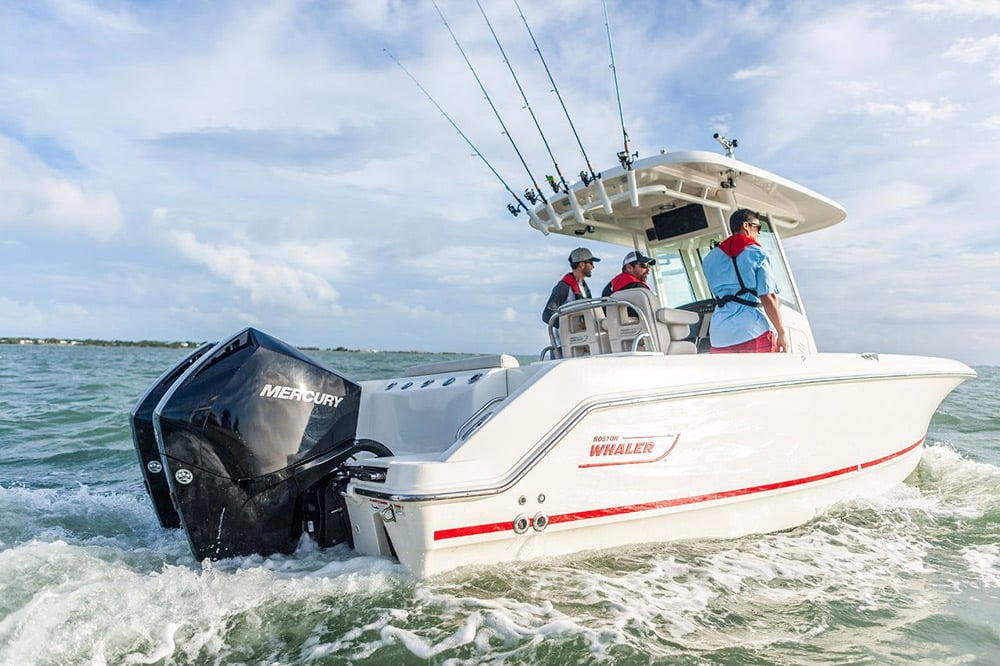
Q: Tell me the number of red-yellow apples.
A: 0